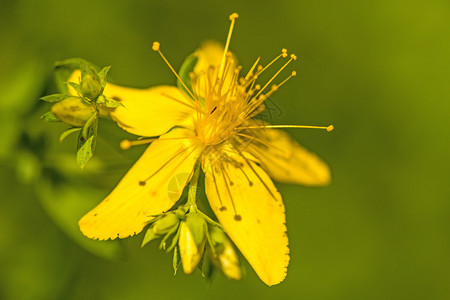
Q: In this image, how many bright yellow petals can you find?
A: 5